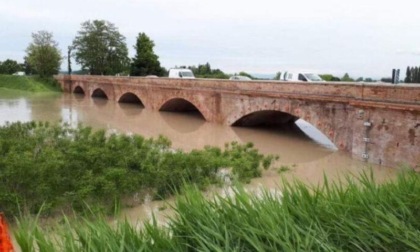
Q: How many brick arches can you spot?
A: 5